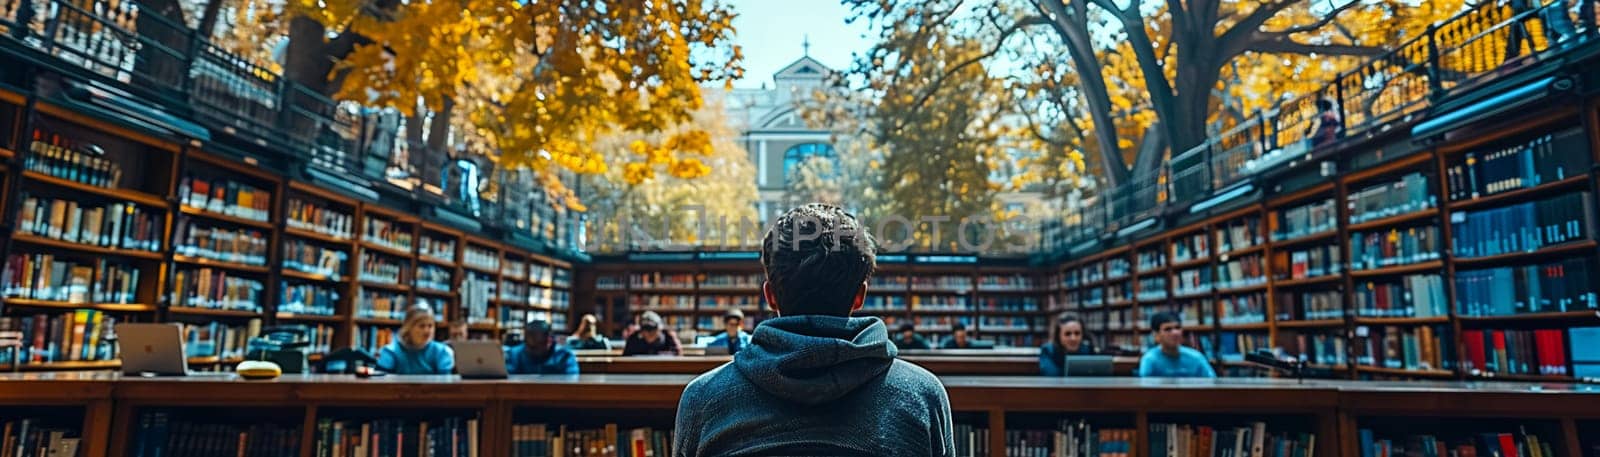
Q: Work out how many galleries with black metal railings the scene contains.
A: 2